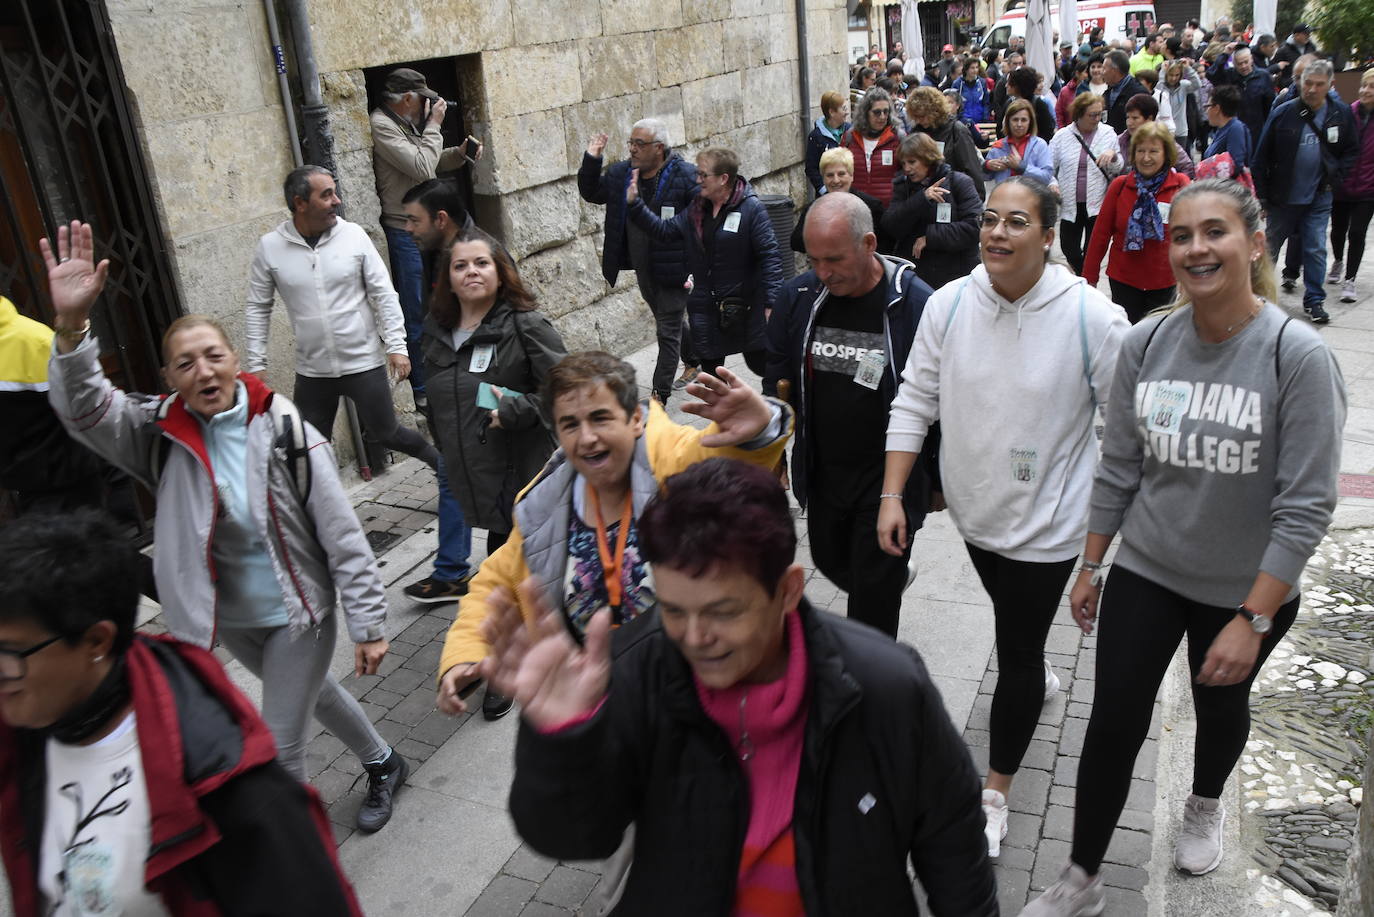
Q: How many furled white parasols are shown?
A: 4